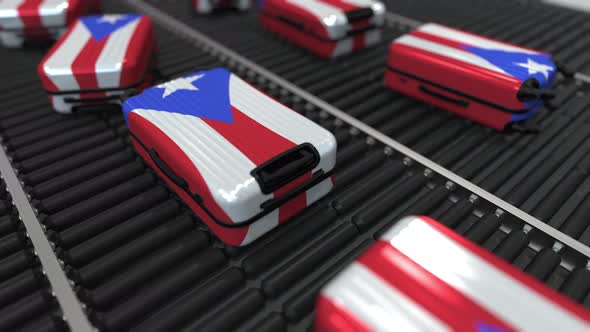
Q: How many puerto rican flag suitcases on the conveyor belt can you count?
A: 7